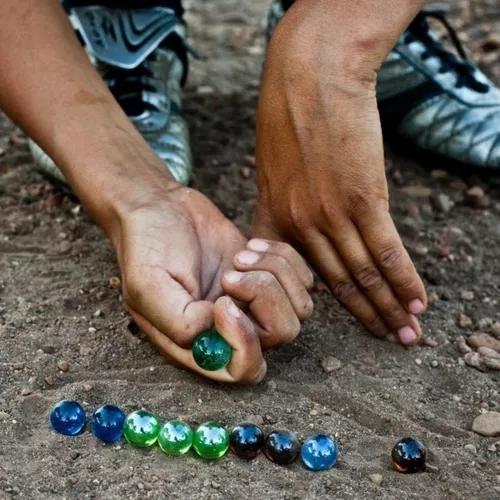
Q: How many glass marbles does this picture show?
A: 10